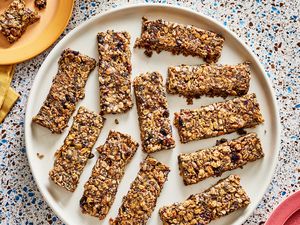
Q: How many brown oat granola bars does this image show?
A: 11